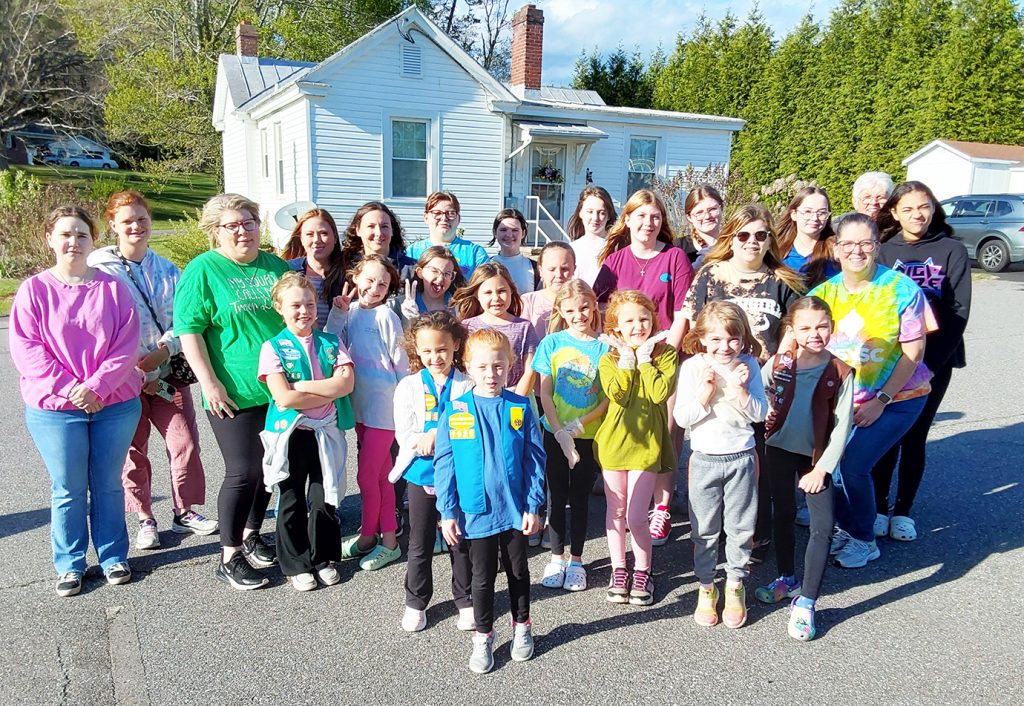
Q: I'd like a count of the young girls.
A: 11